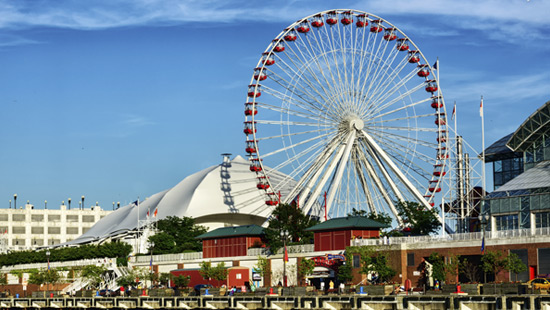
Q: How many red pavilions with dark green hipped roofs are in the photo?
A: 2